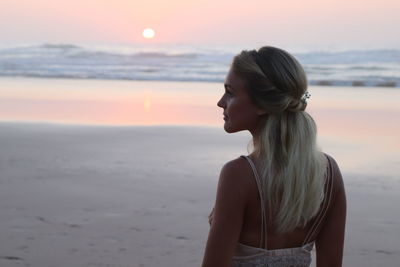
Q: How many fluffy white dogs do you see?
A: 0